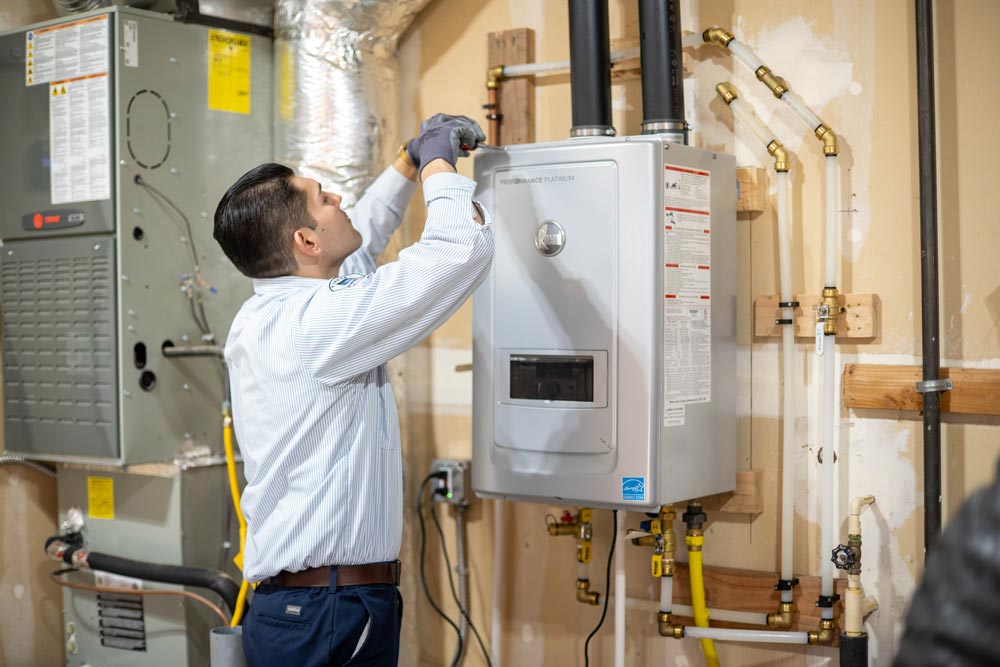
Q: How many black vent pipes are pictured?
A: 2